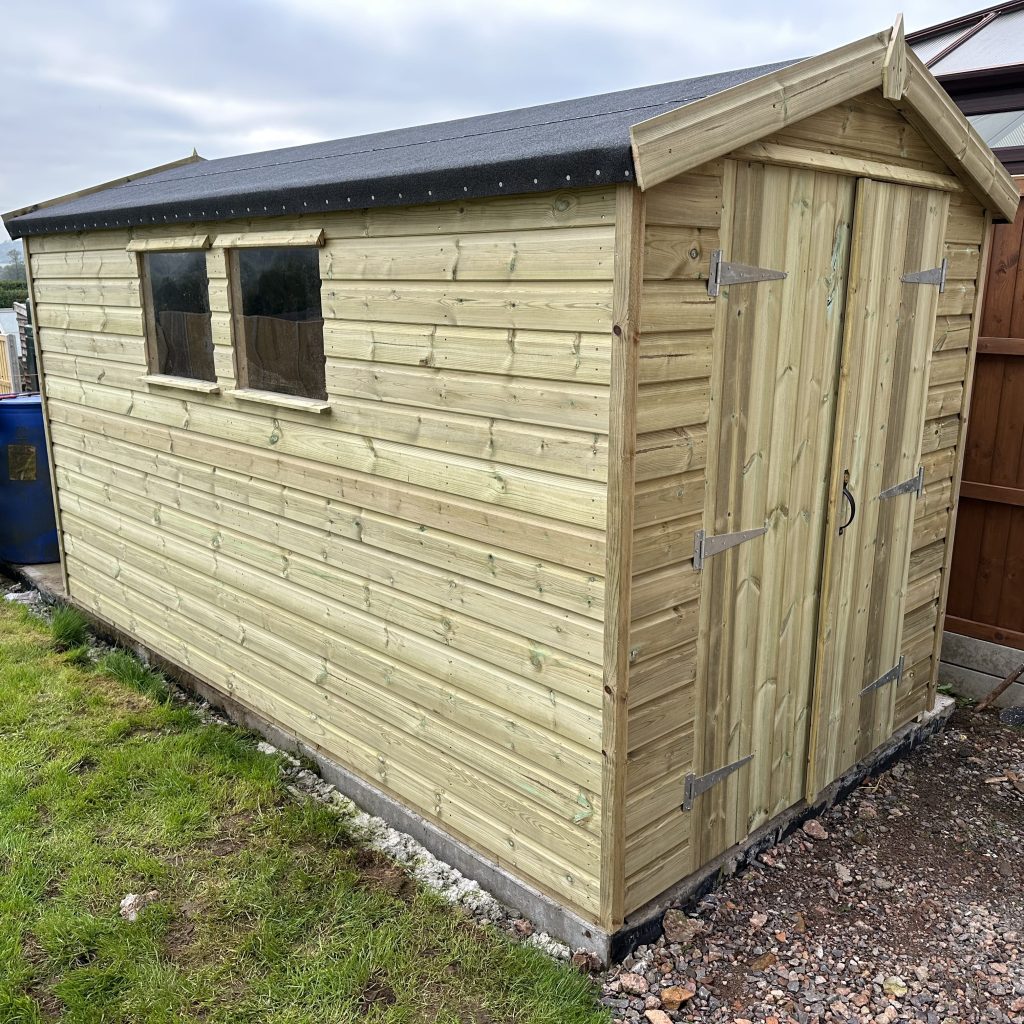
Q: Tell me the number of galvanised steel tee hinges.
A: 6